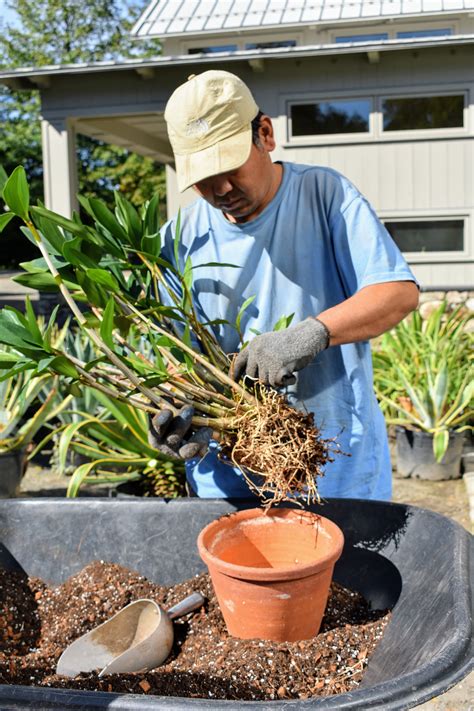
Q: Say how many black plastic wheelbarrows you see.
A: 1